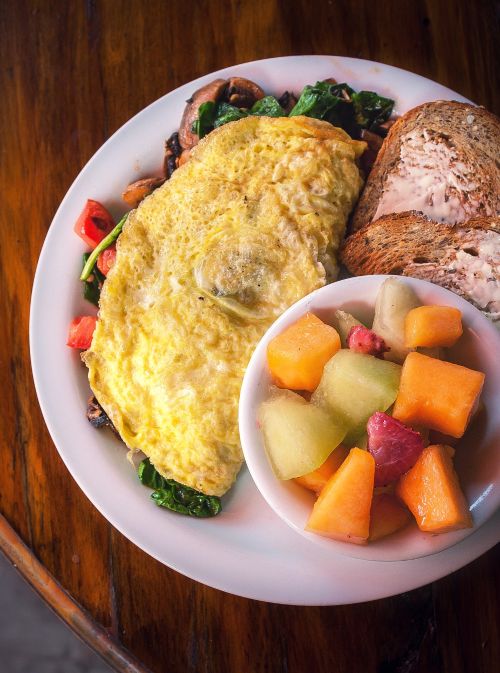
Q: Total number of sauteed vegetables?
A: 3